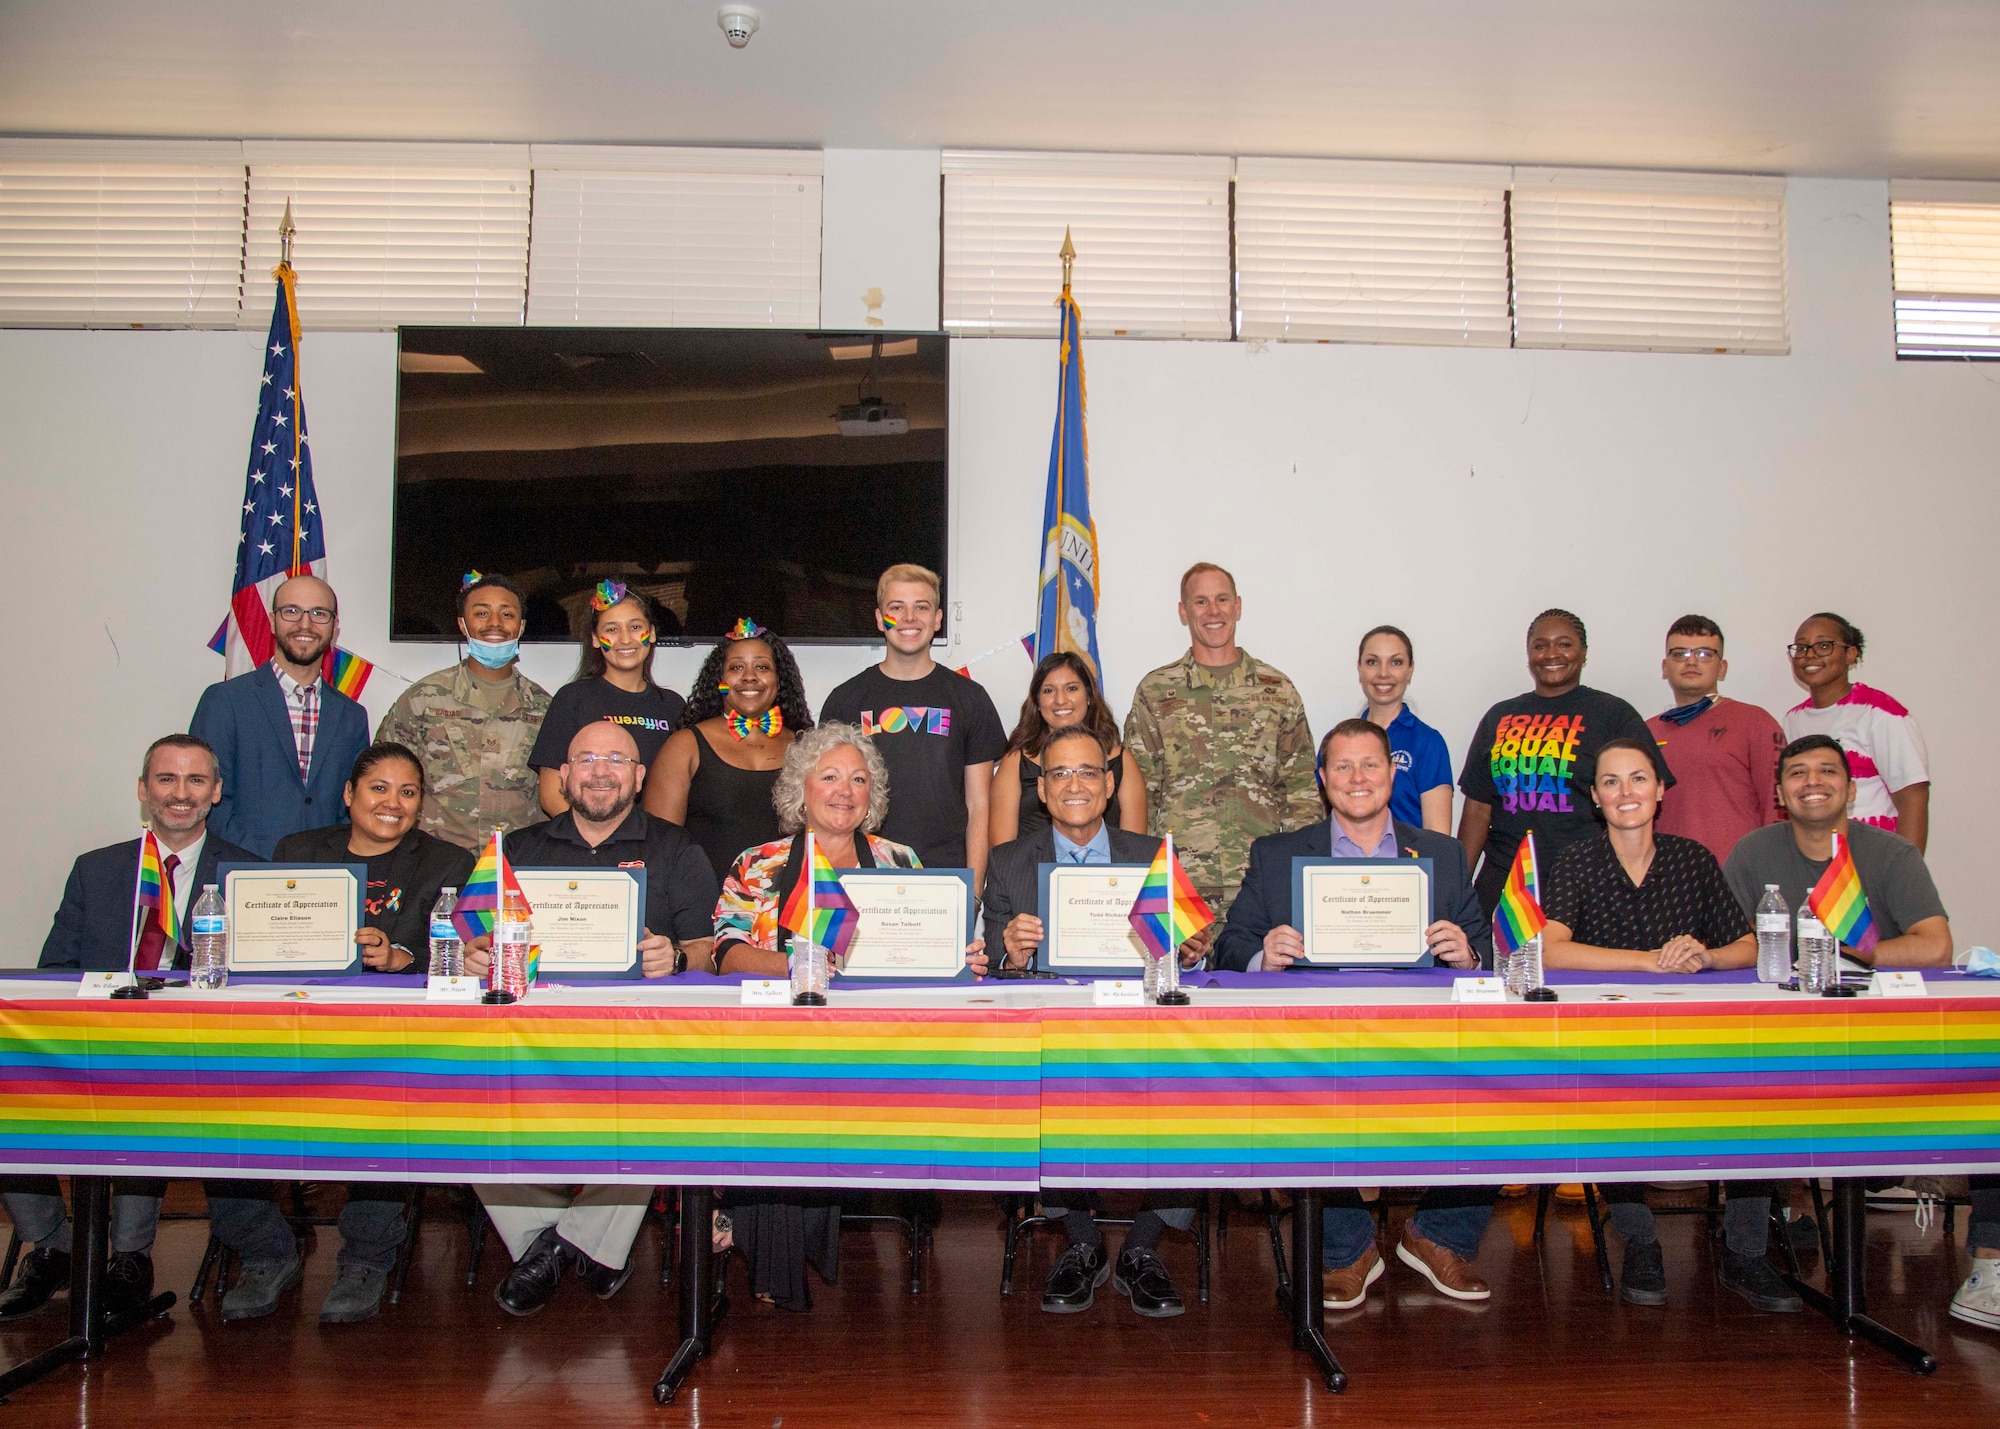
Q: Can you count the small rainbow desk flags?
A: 6